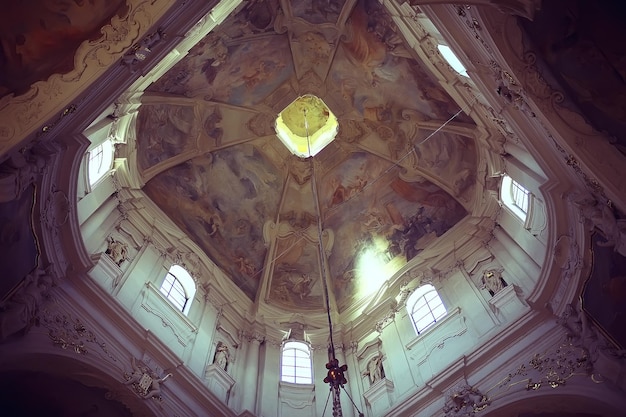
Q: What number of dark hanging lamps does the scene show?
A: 1